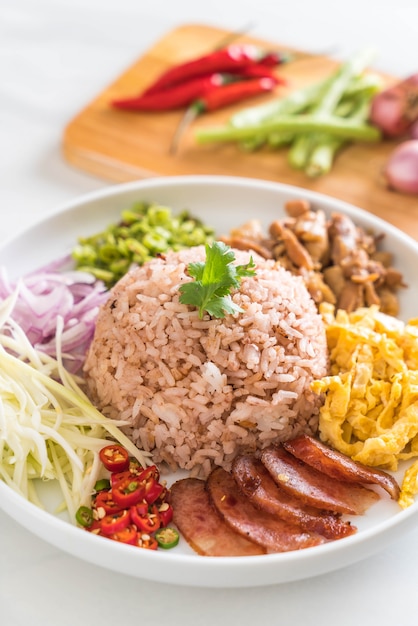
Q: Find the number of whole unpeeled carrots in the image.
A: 0